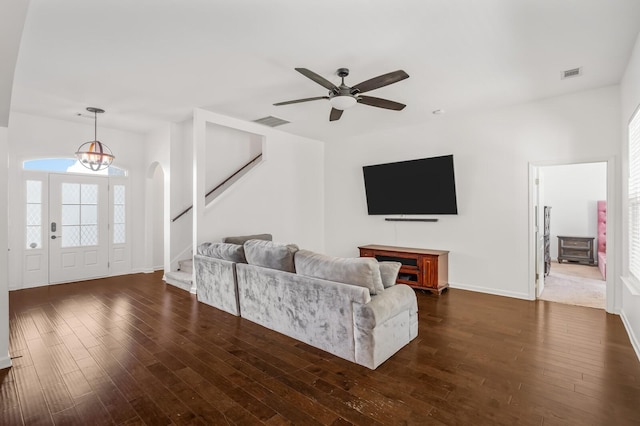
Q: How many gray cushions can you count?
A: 5